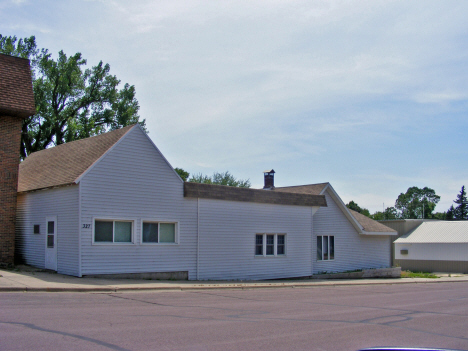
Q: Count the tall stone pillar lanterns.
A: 0